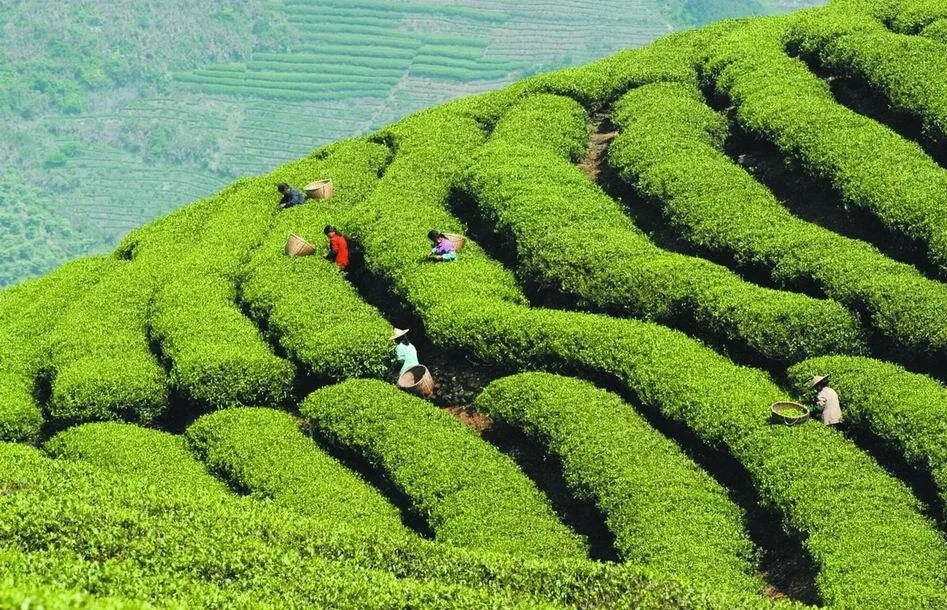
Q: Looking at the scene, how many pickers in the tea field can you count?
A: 5